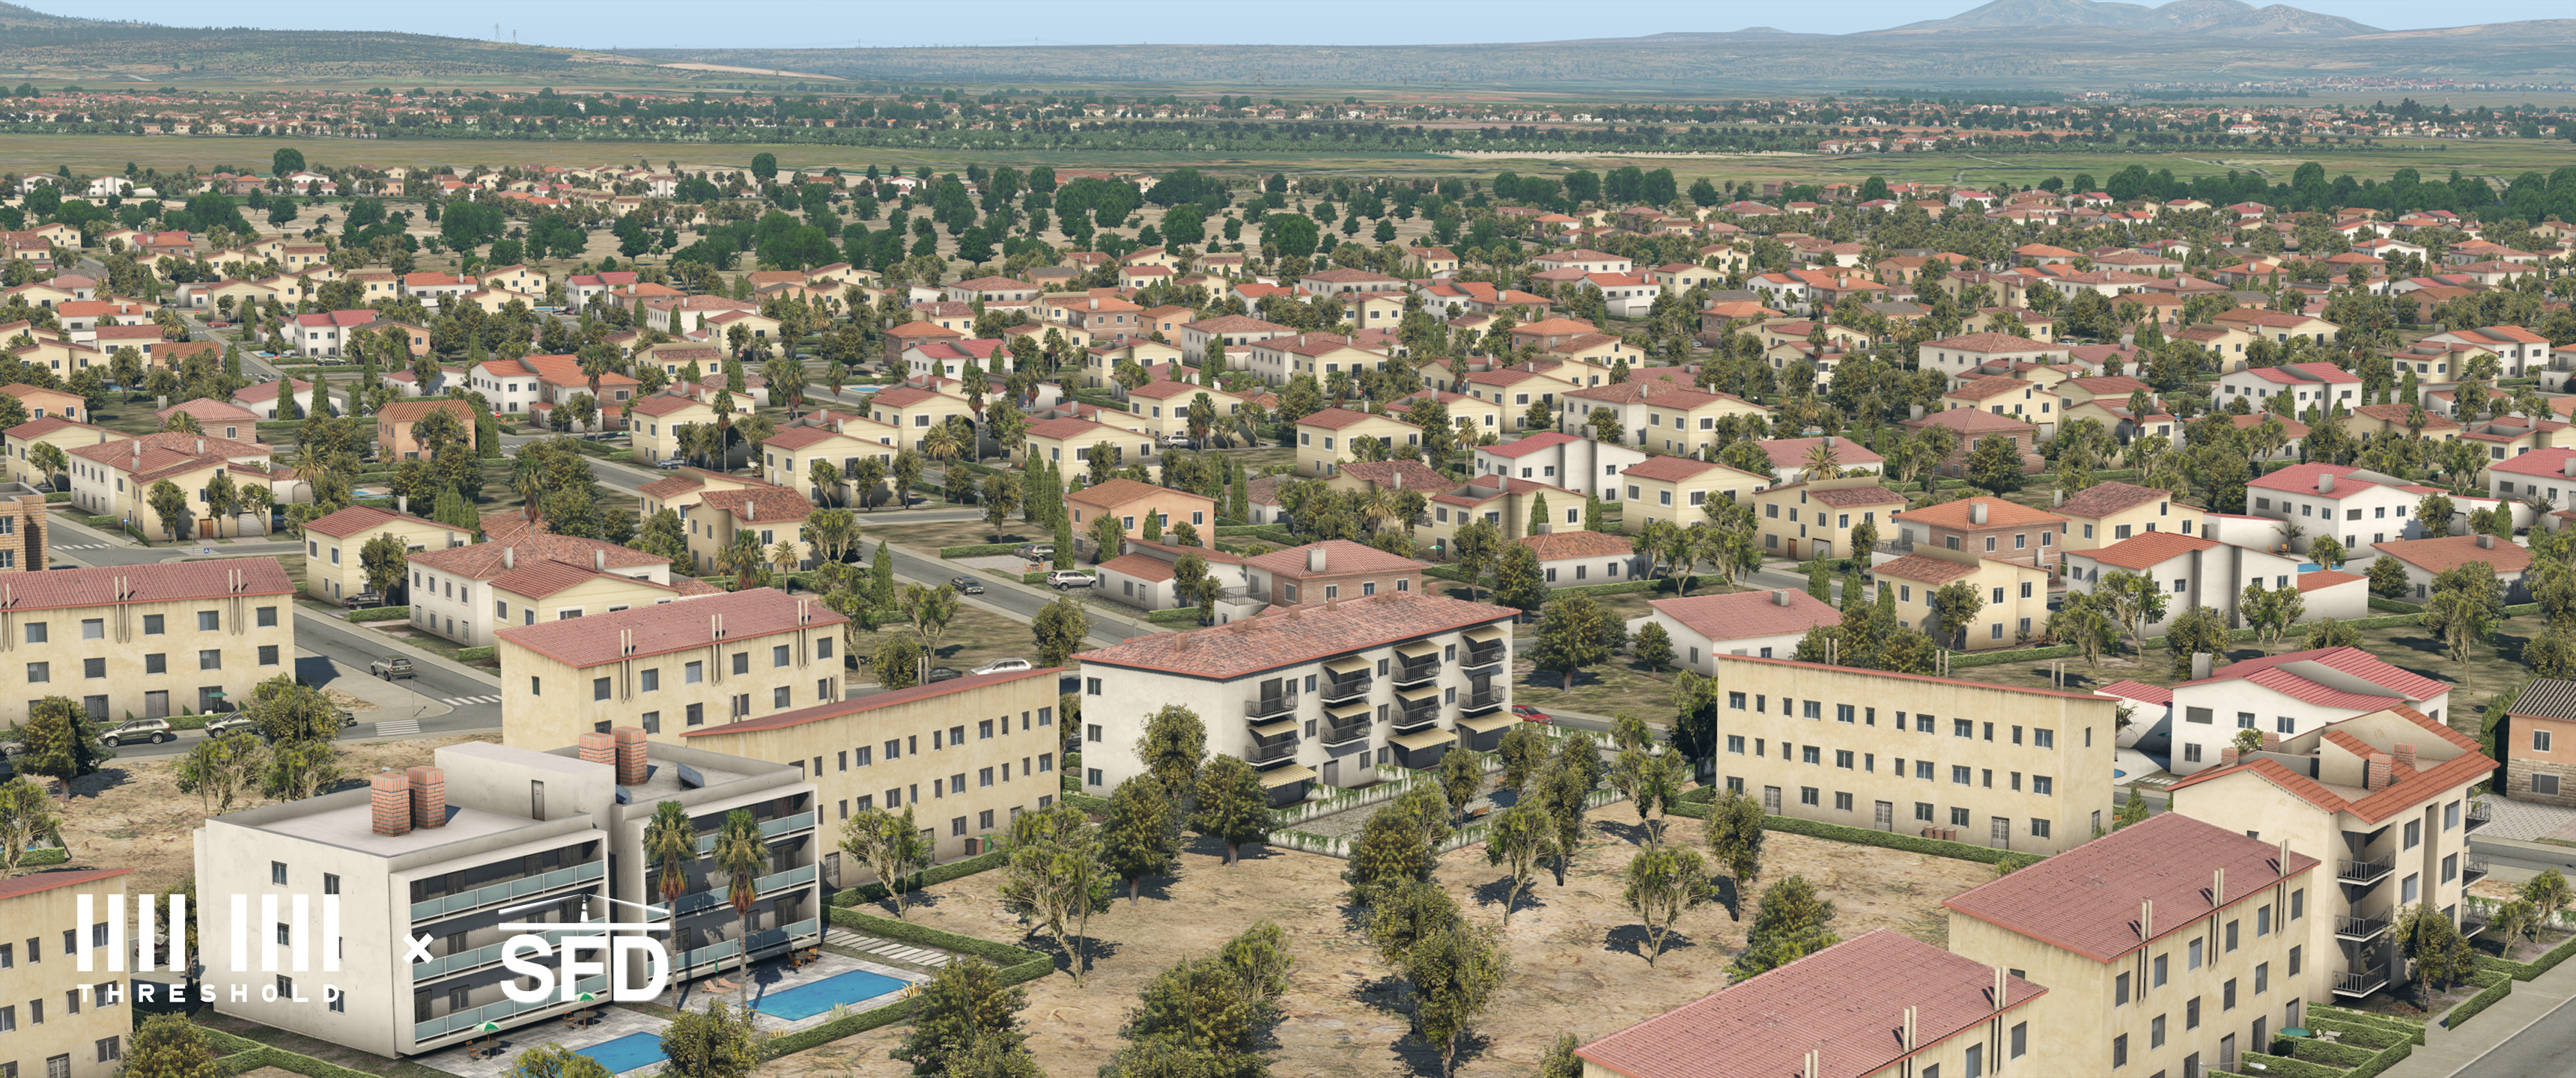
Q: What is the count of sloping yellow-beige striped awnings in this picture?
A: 9